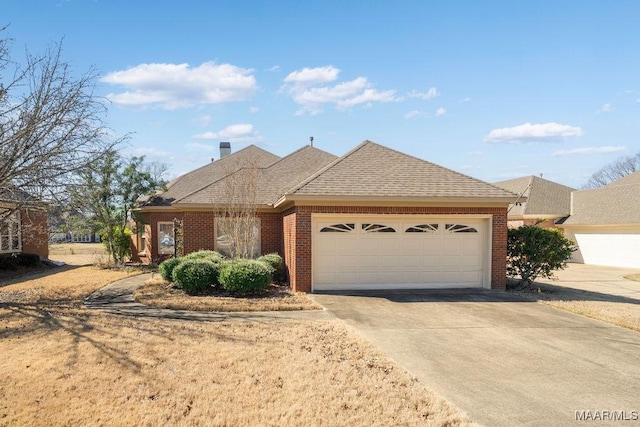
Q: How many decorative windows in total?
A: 4